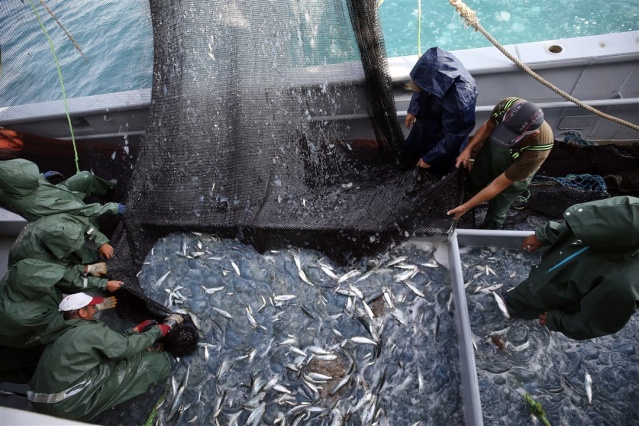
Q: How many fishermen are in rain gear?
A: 6